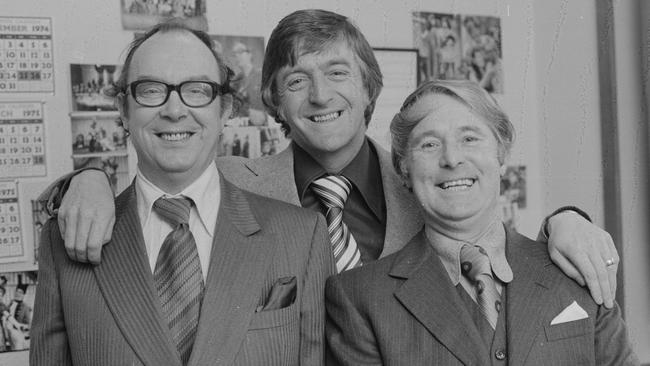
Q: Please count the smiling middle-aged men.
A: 3